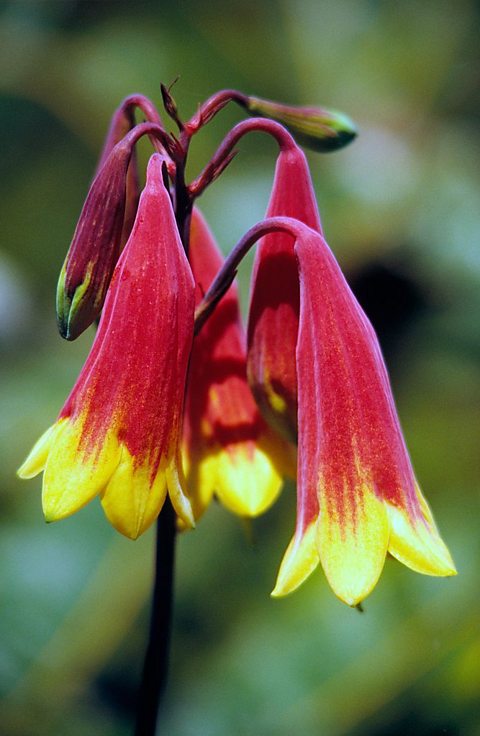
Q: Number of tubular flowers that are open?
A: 3